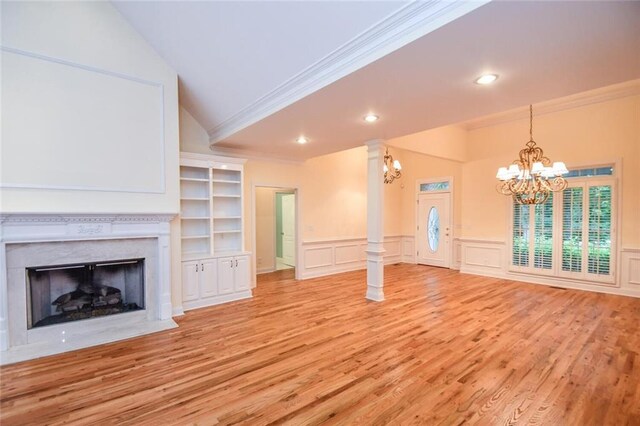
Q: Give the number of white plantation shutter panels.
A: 4